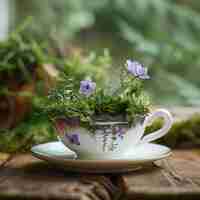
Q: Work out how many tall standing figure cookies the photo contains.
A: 0